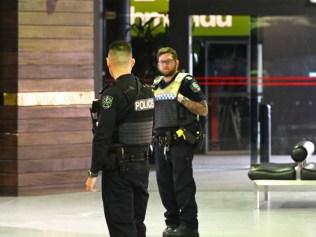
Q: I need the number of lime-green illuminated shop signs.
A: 1